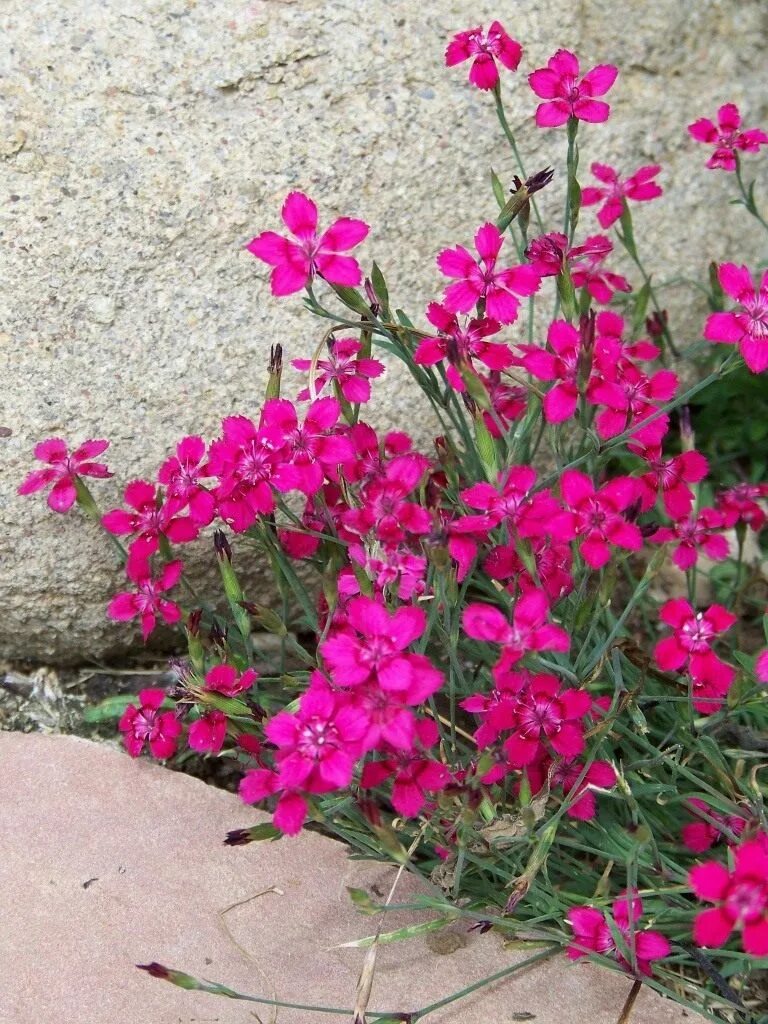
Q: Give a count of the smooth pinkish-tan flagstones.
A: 1